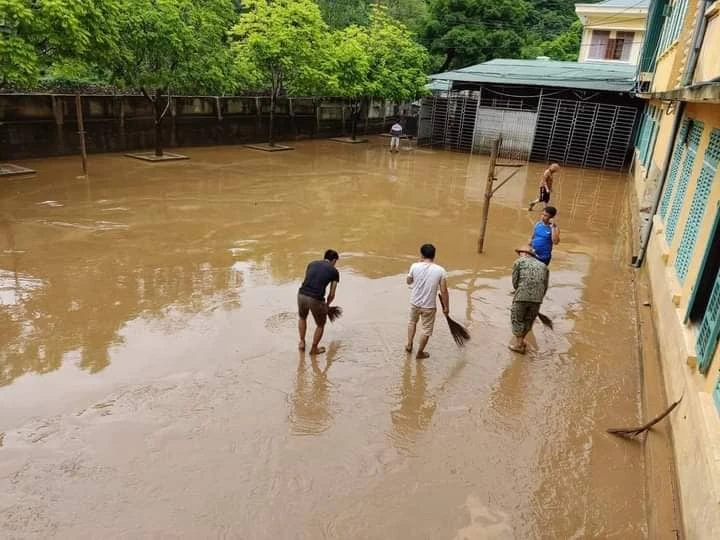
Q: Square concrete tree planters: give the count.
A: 4